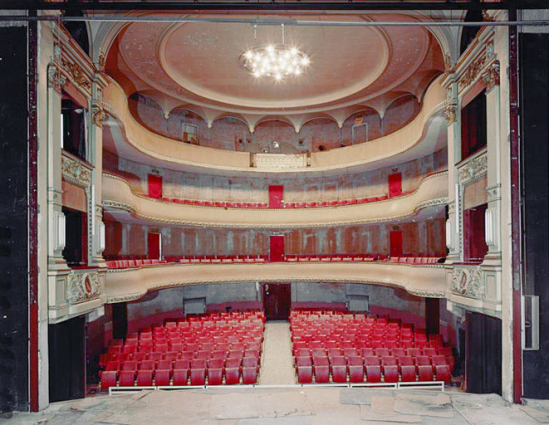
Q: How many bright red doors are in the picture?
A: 6